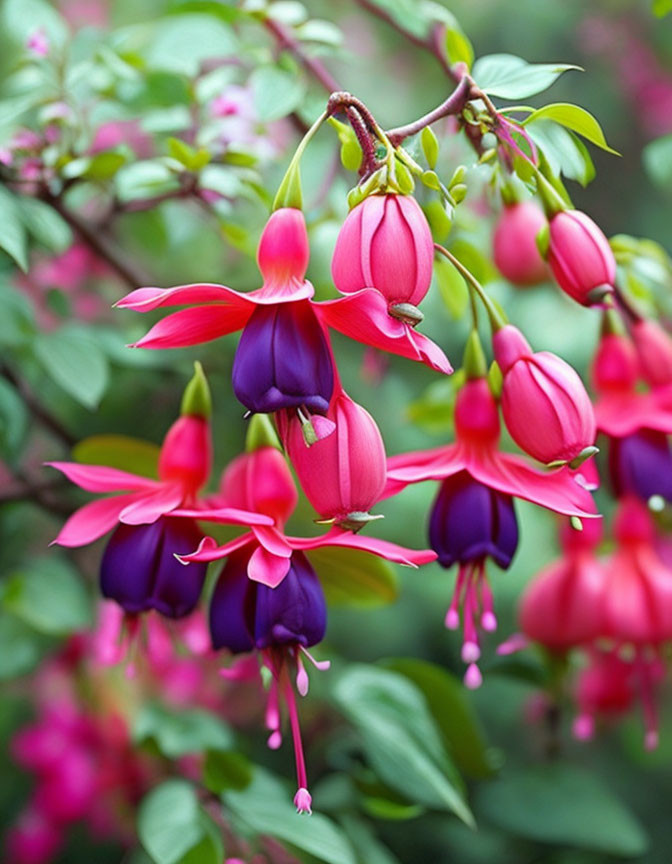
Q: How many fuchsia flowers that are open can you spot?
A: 5